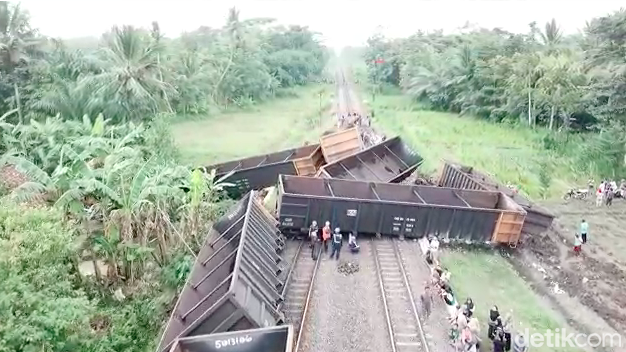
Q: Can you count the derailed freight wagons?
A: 7